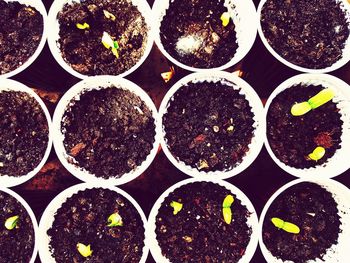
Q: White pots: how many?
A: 12